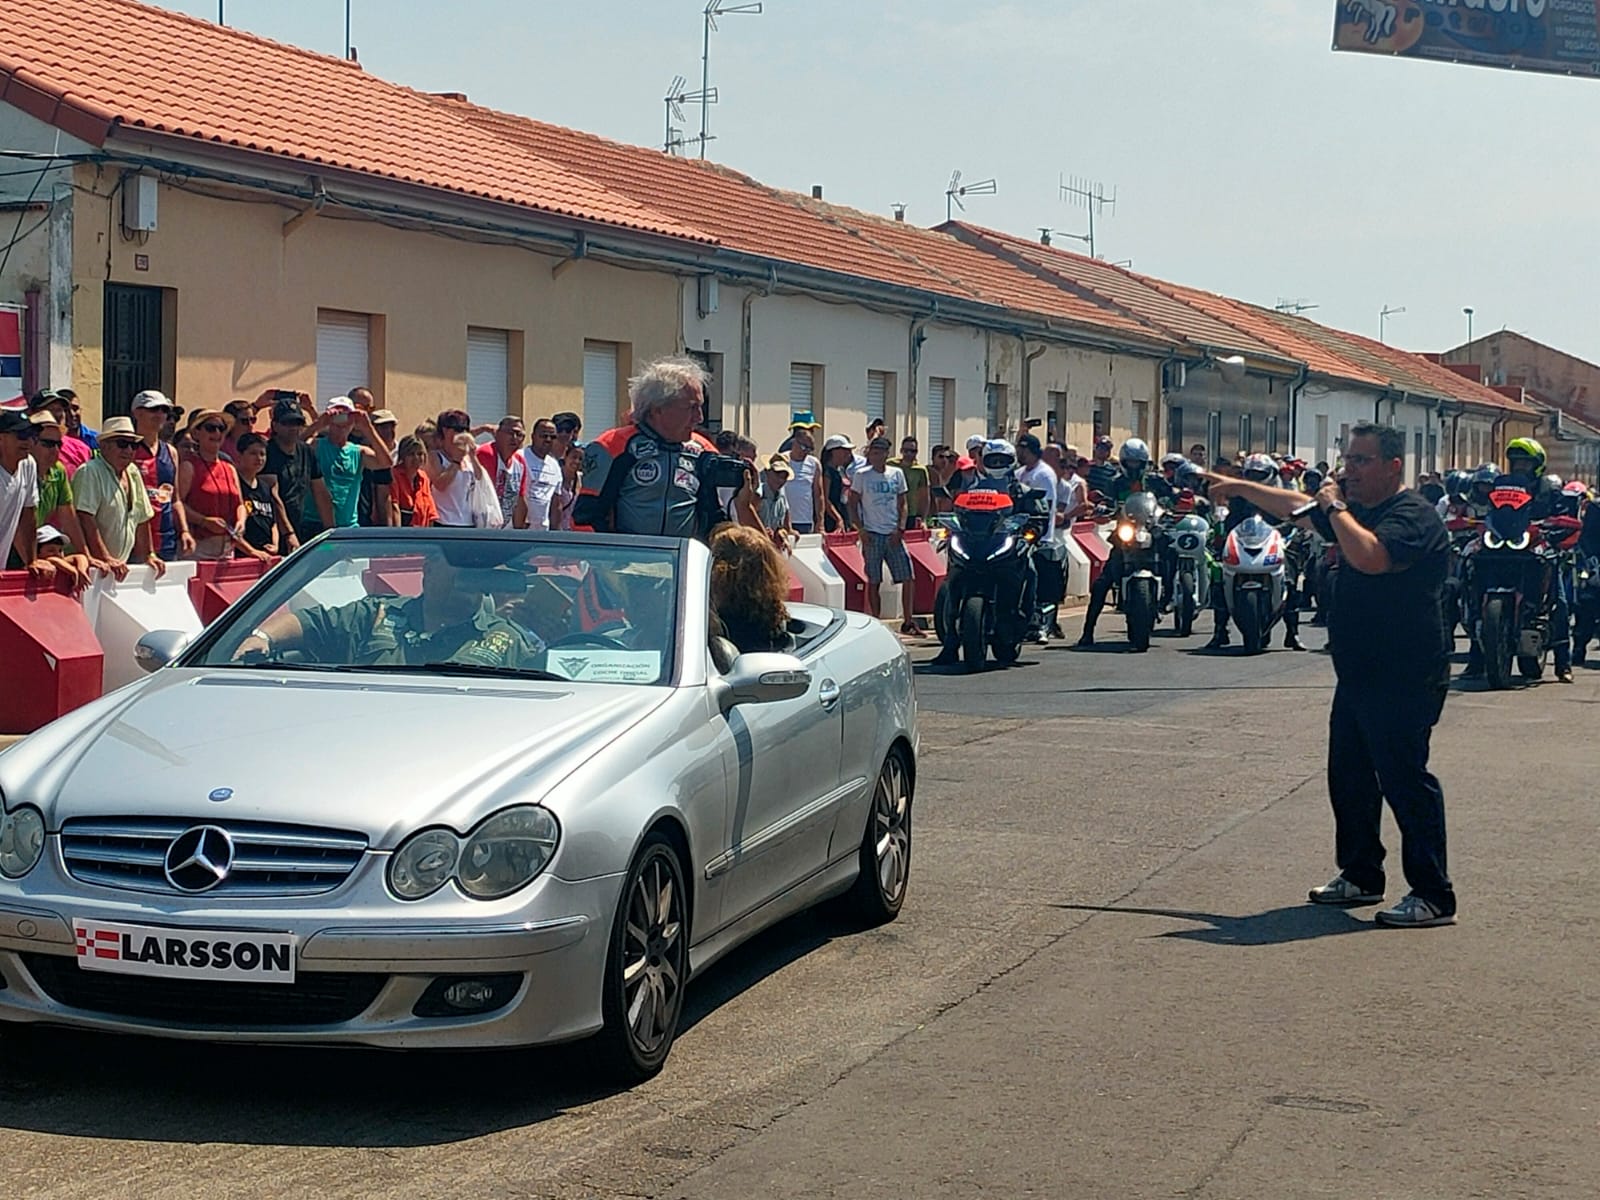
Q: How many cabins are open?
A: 1